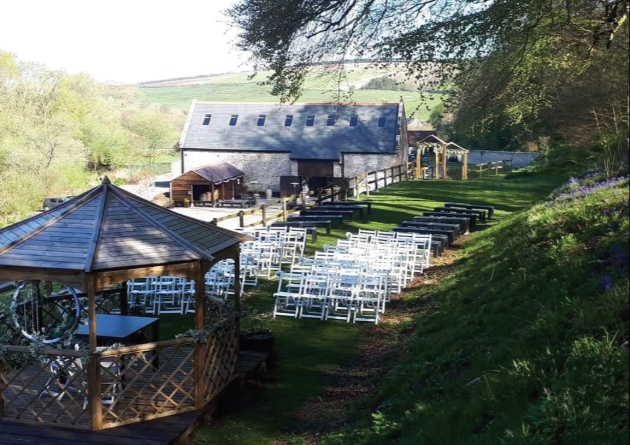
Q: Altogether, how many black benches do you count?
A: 14